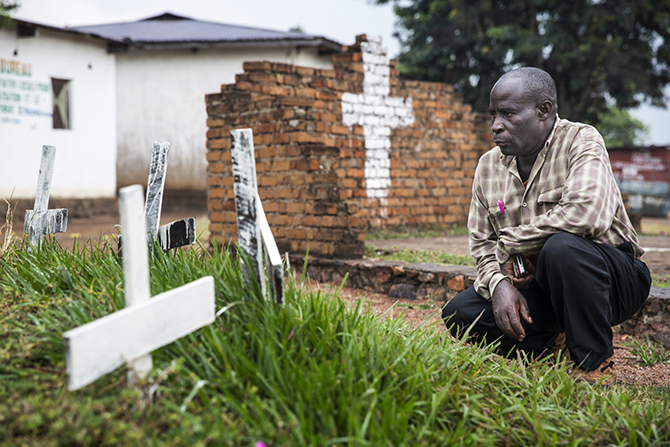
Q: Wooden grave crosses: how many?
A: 4